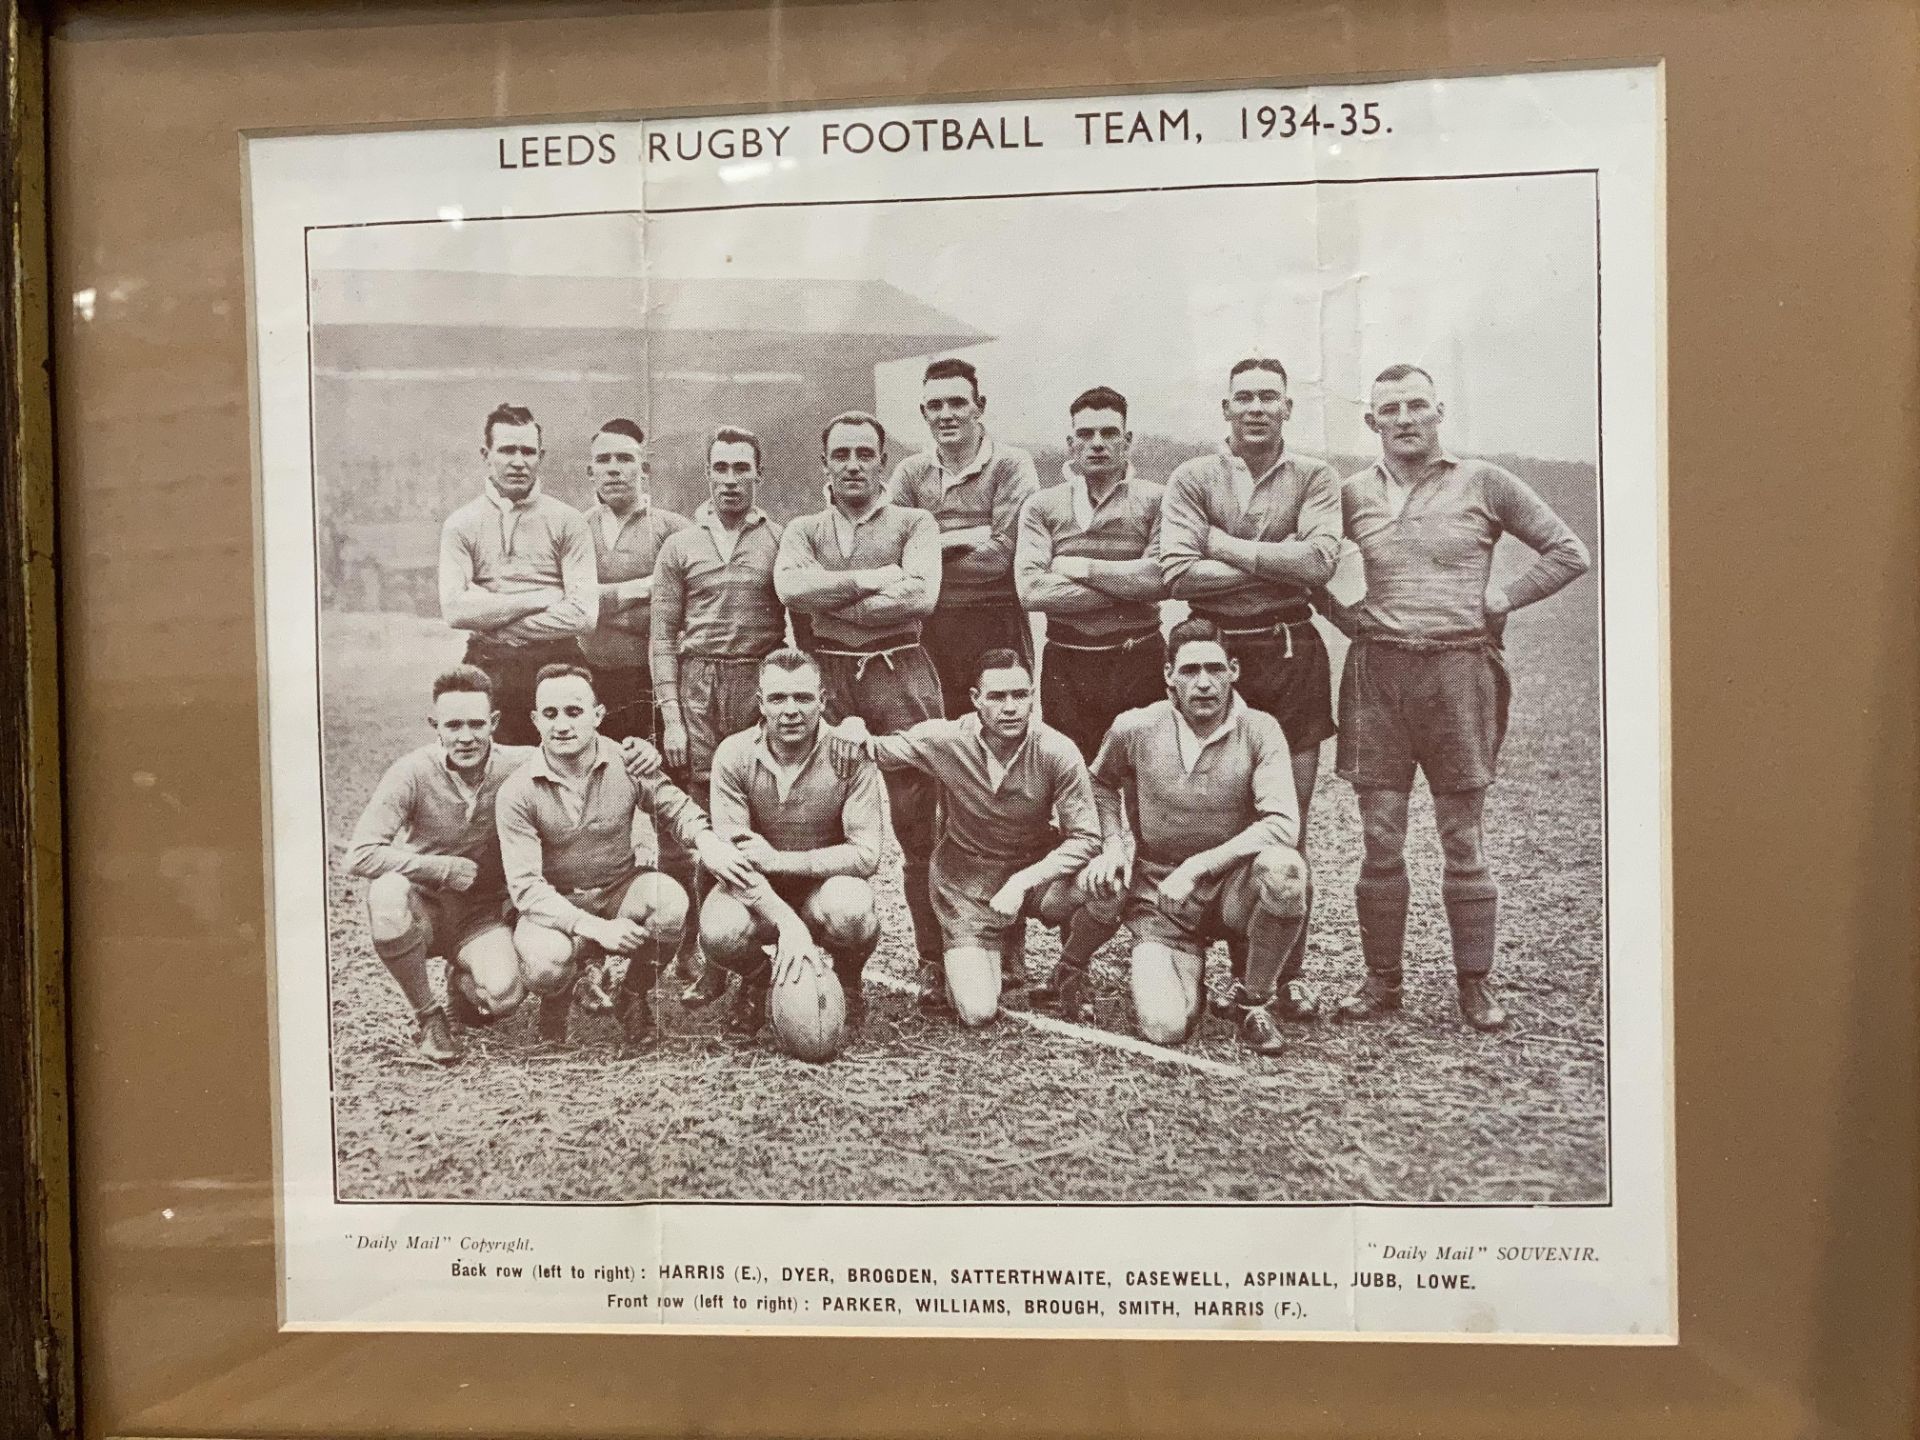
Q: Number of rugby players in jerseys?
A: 13